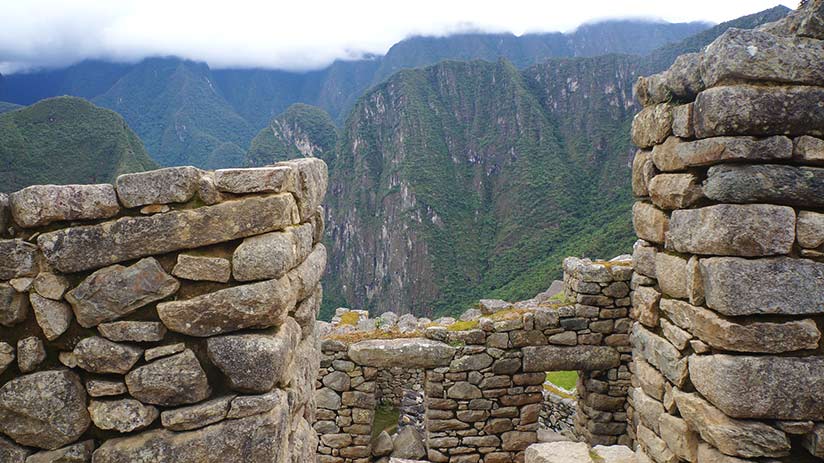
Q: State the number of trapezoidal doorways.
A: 2